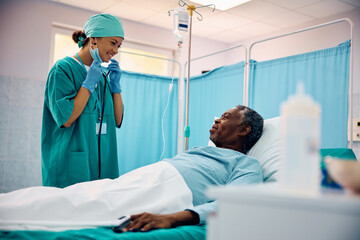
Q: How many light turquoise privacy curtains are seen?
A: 3